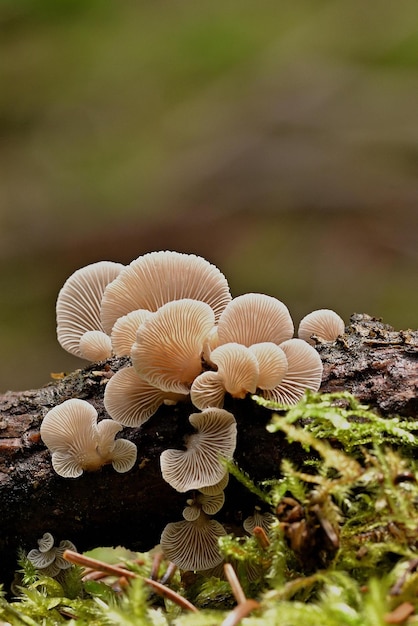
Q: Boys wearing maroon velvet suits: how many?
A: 0